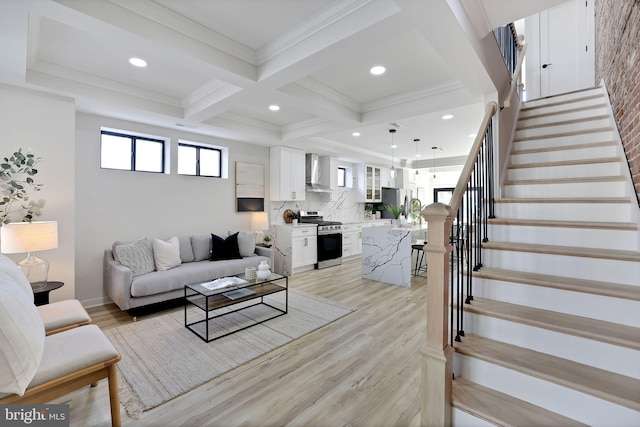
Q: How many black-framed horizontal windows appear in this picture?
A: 2